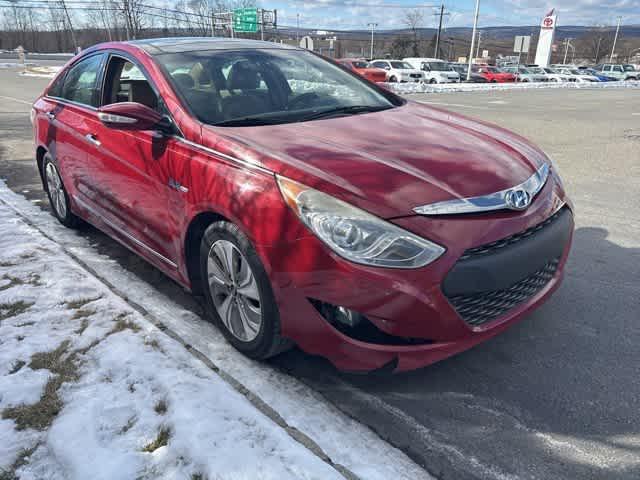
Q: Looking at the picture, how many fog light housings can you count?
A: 1